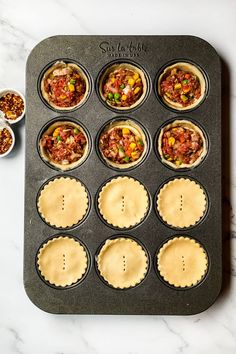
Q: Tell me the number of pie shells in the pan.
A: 12